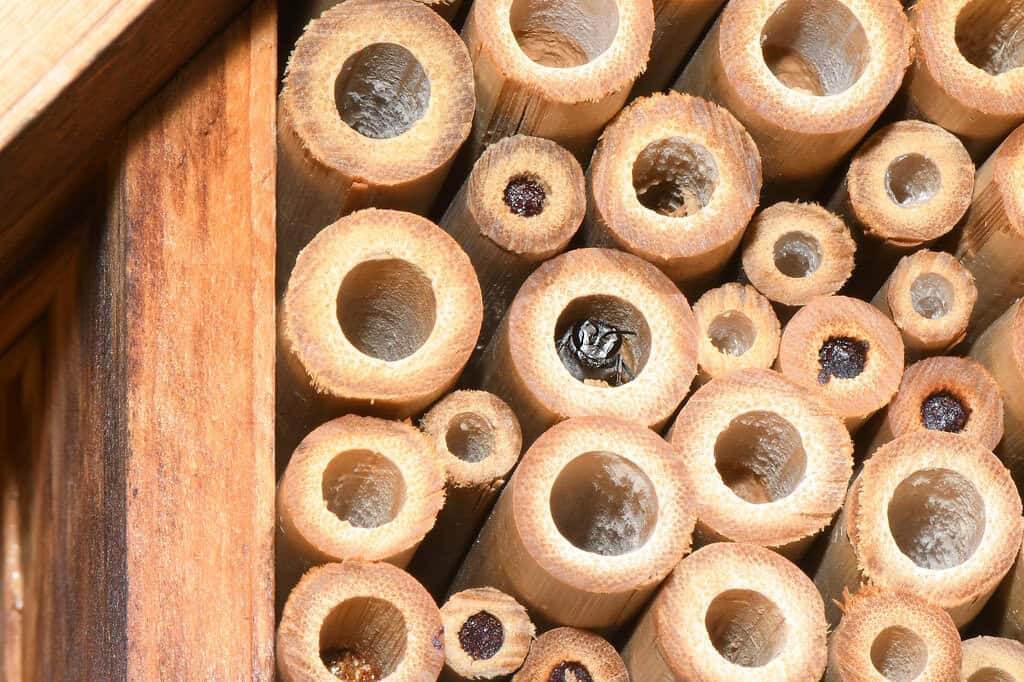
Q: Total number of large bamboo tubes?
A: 13